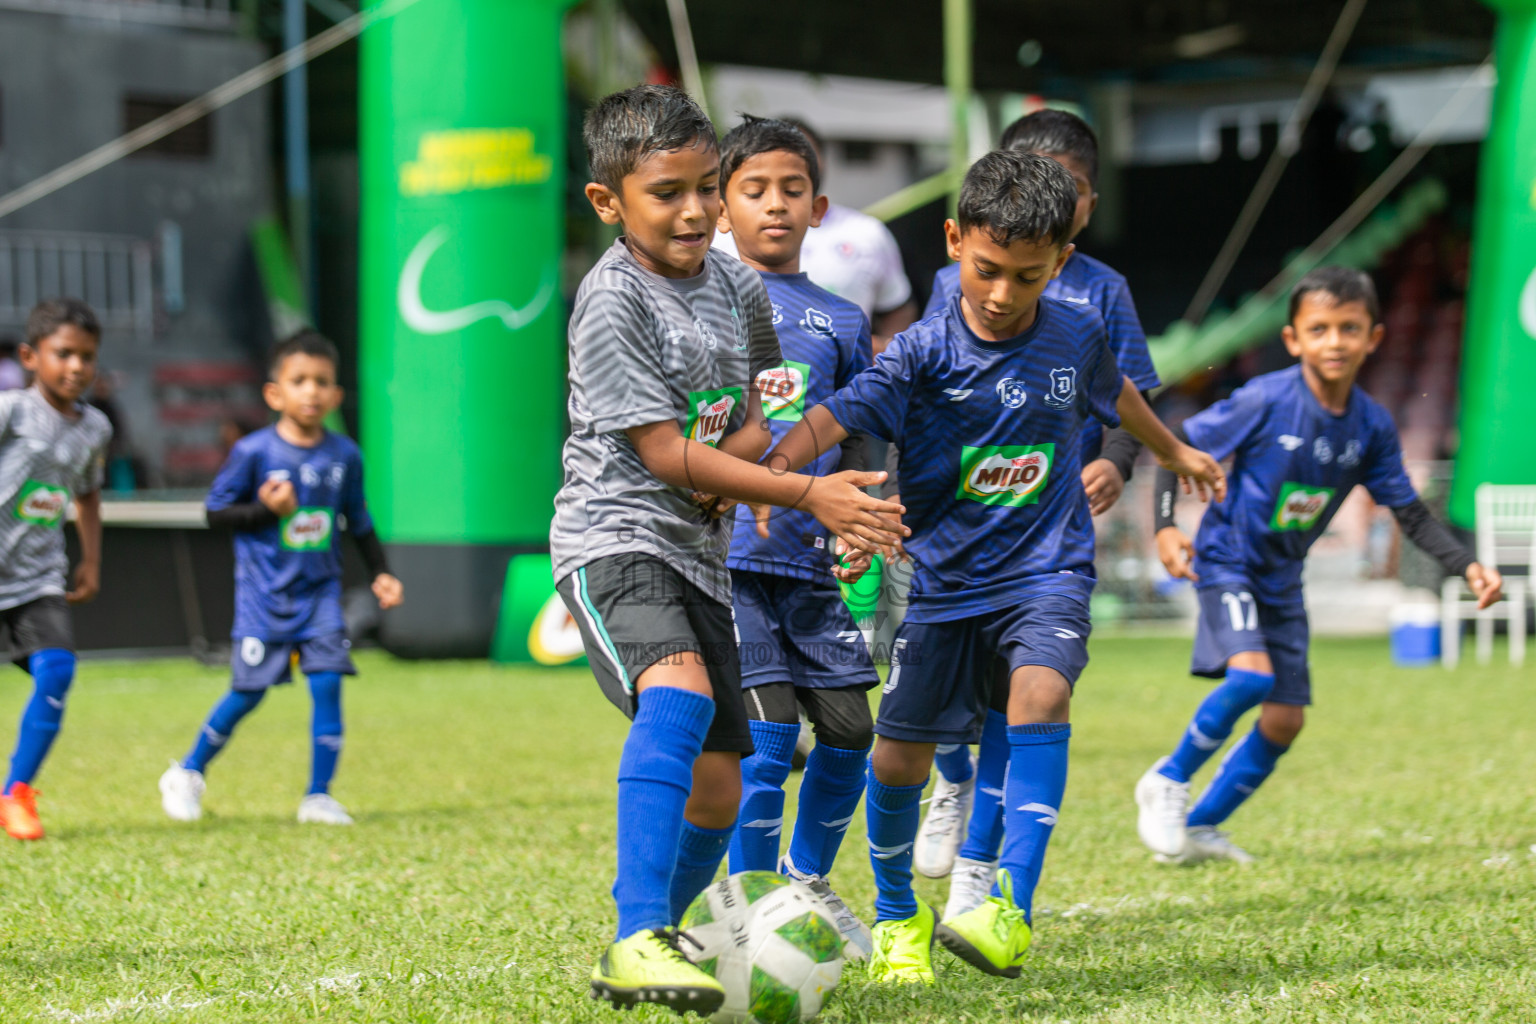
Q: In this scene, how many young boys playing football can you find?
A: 7